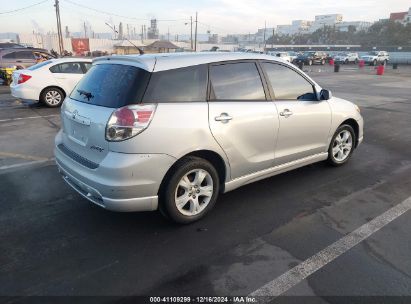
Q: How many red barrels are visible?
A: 3